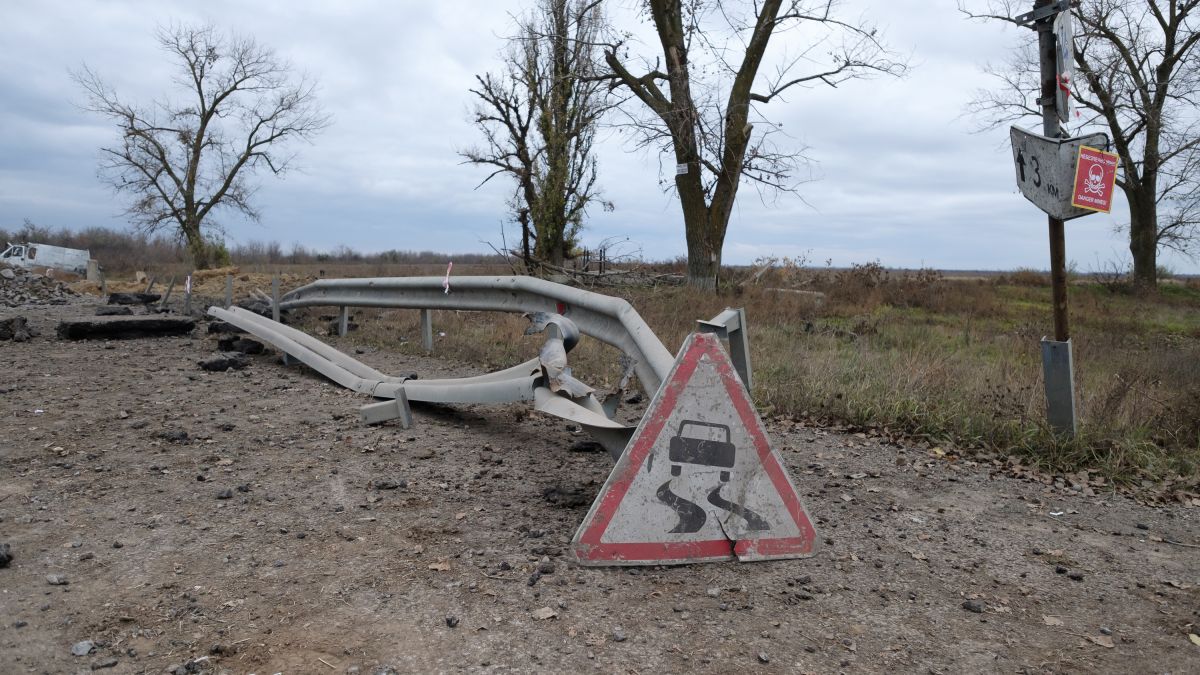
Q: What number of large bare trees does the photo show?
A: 4